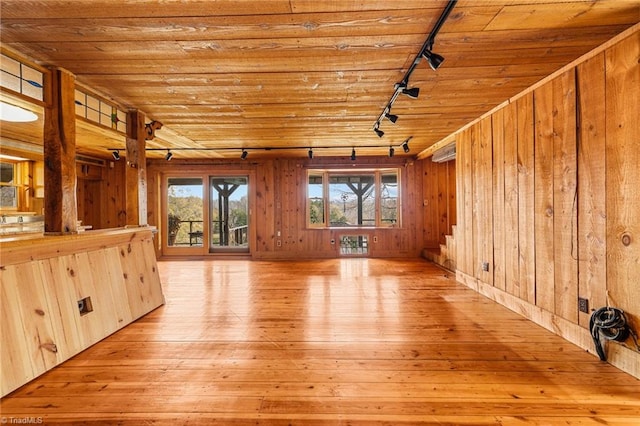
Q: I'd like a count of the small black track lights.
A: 11